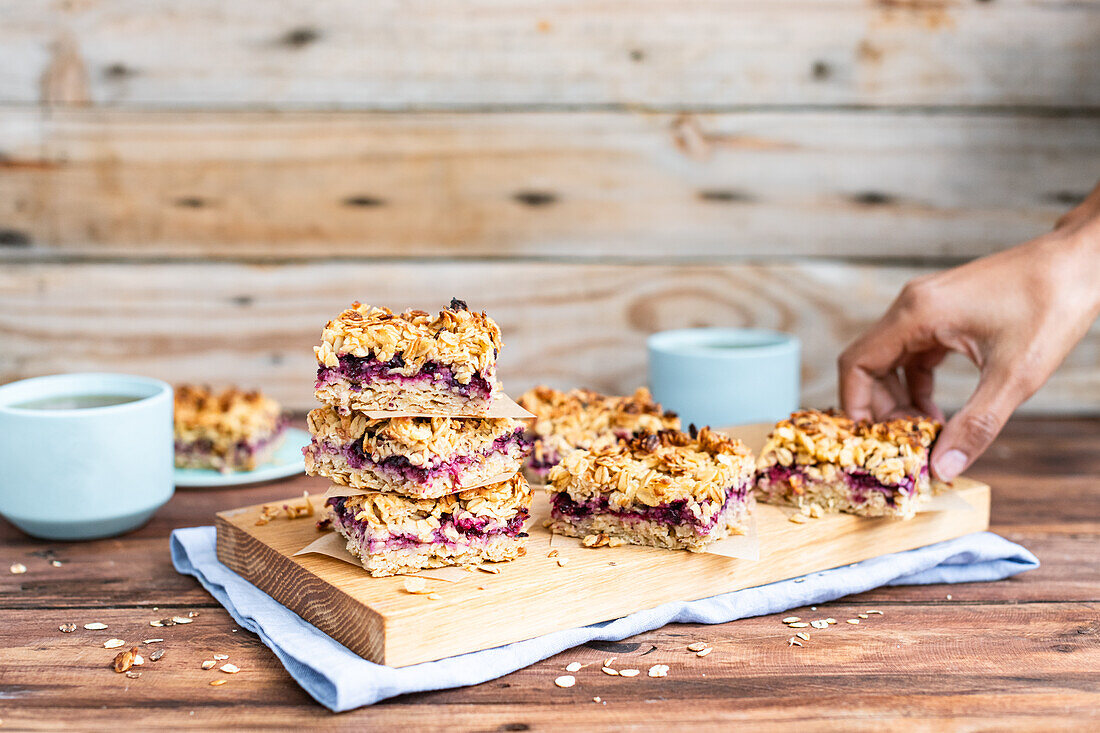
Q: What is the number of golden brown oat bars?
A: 7